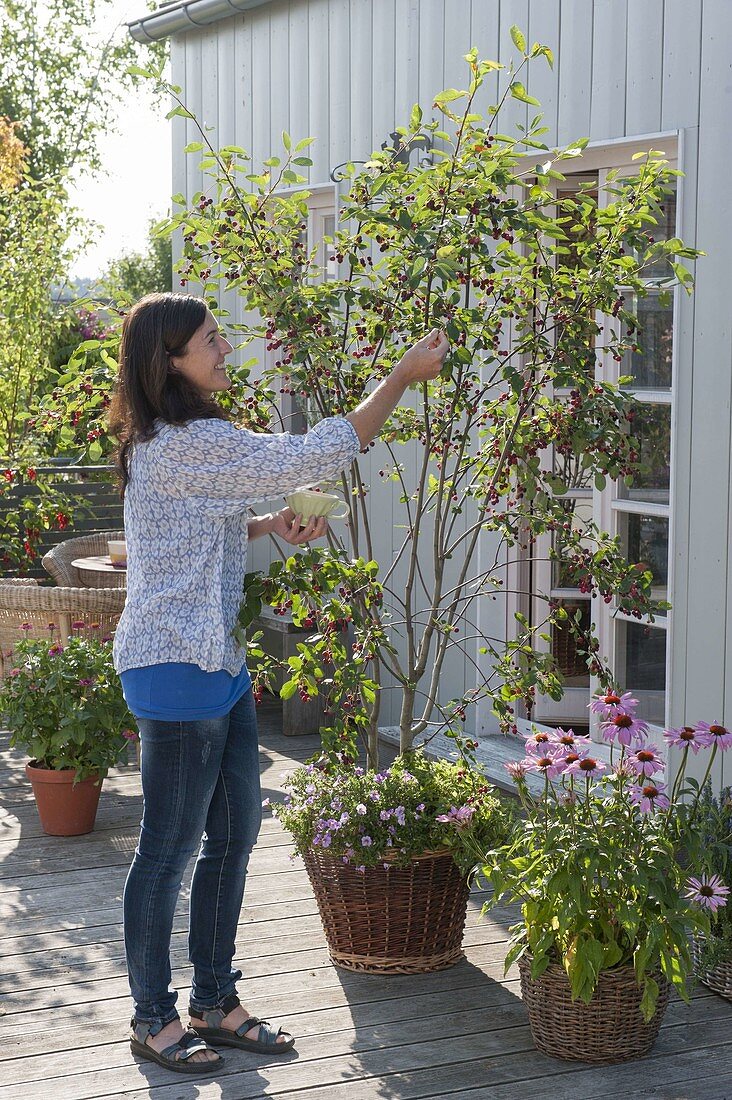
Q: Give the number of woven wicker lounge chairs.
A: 2